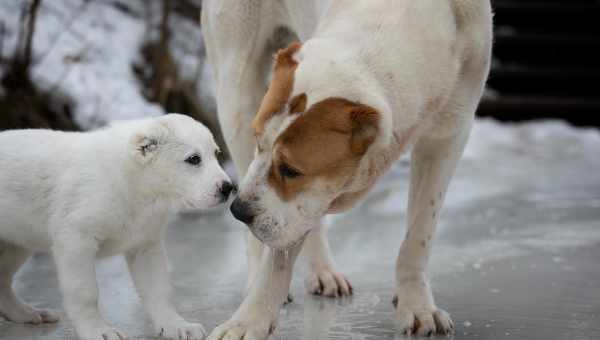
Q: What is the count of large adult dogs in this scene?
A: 1